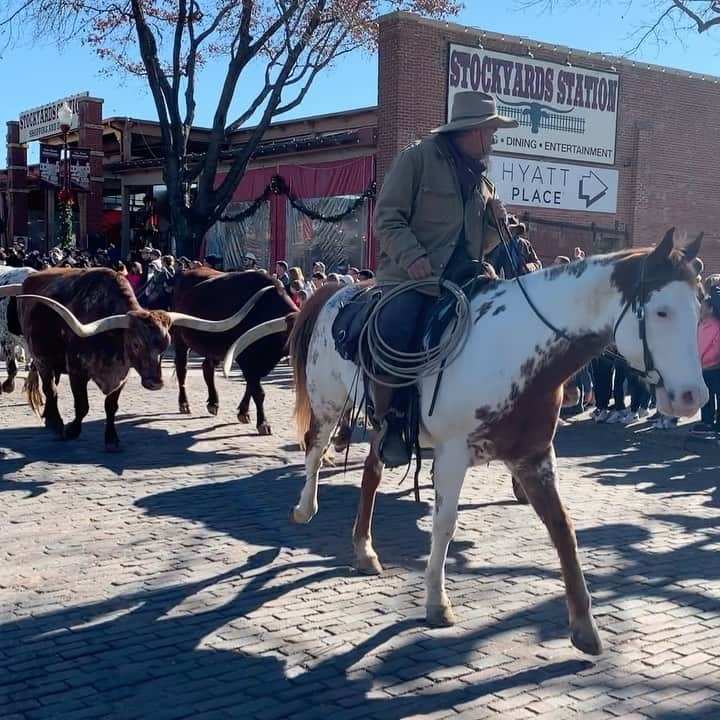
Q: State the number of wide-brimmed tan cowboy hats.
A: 1